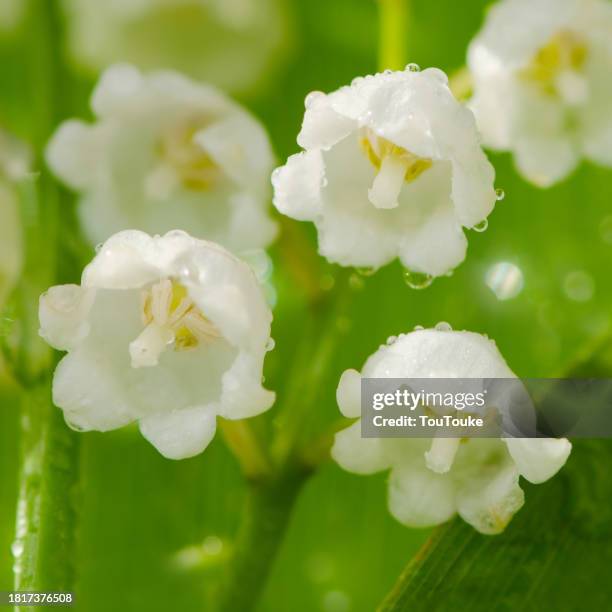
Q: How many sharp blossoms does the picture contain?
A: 3